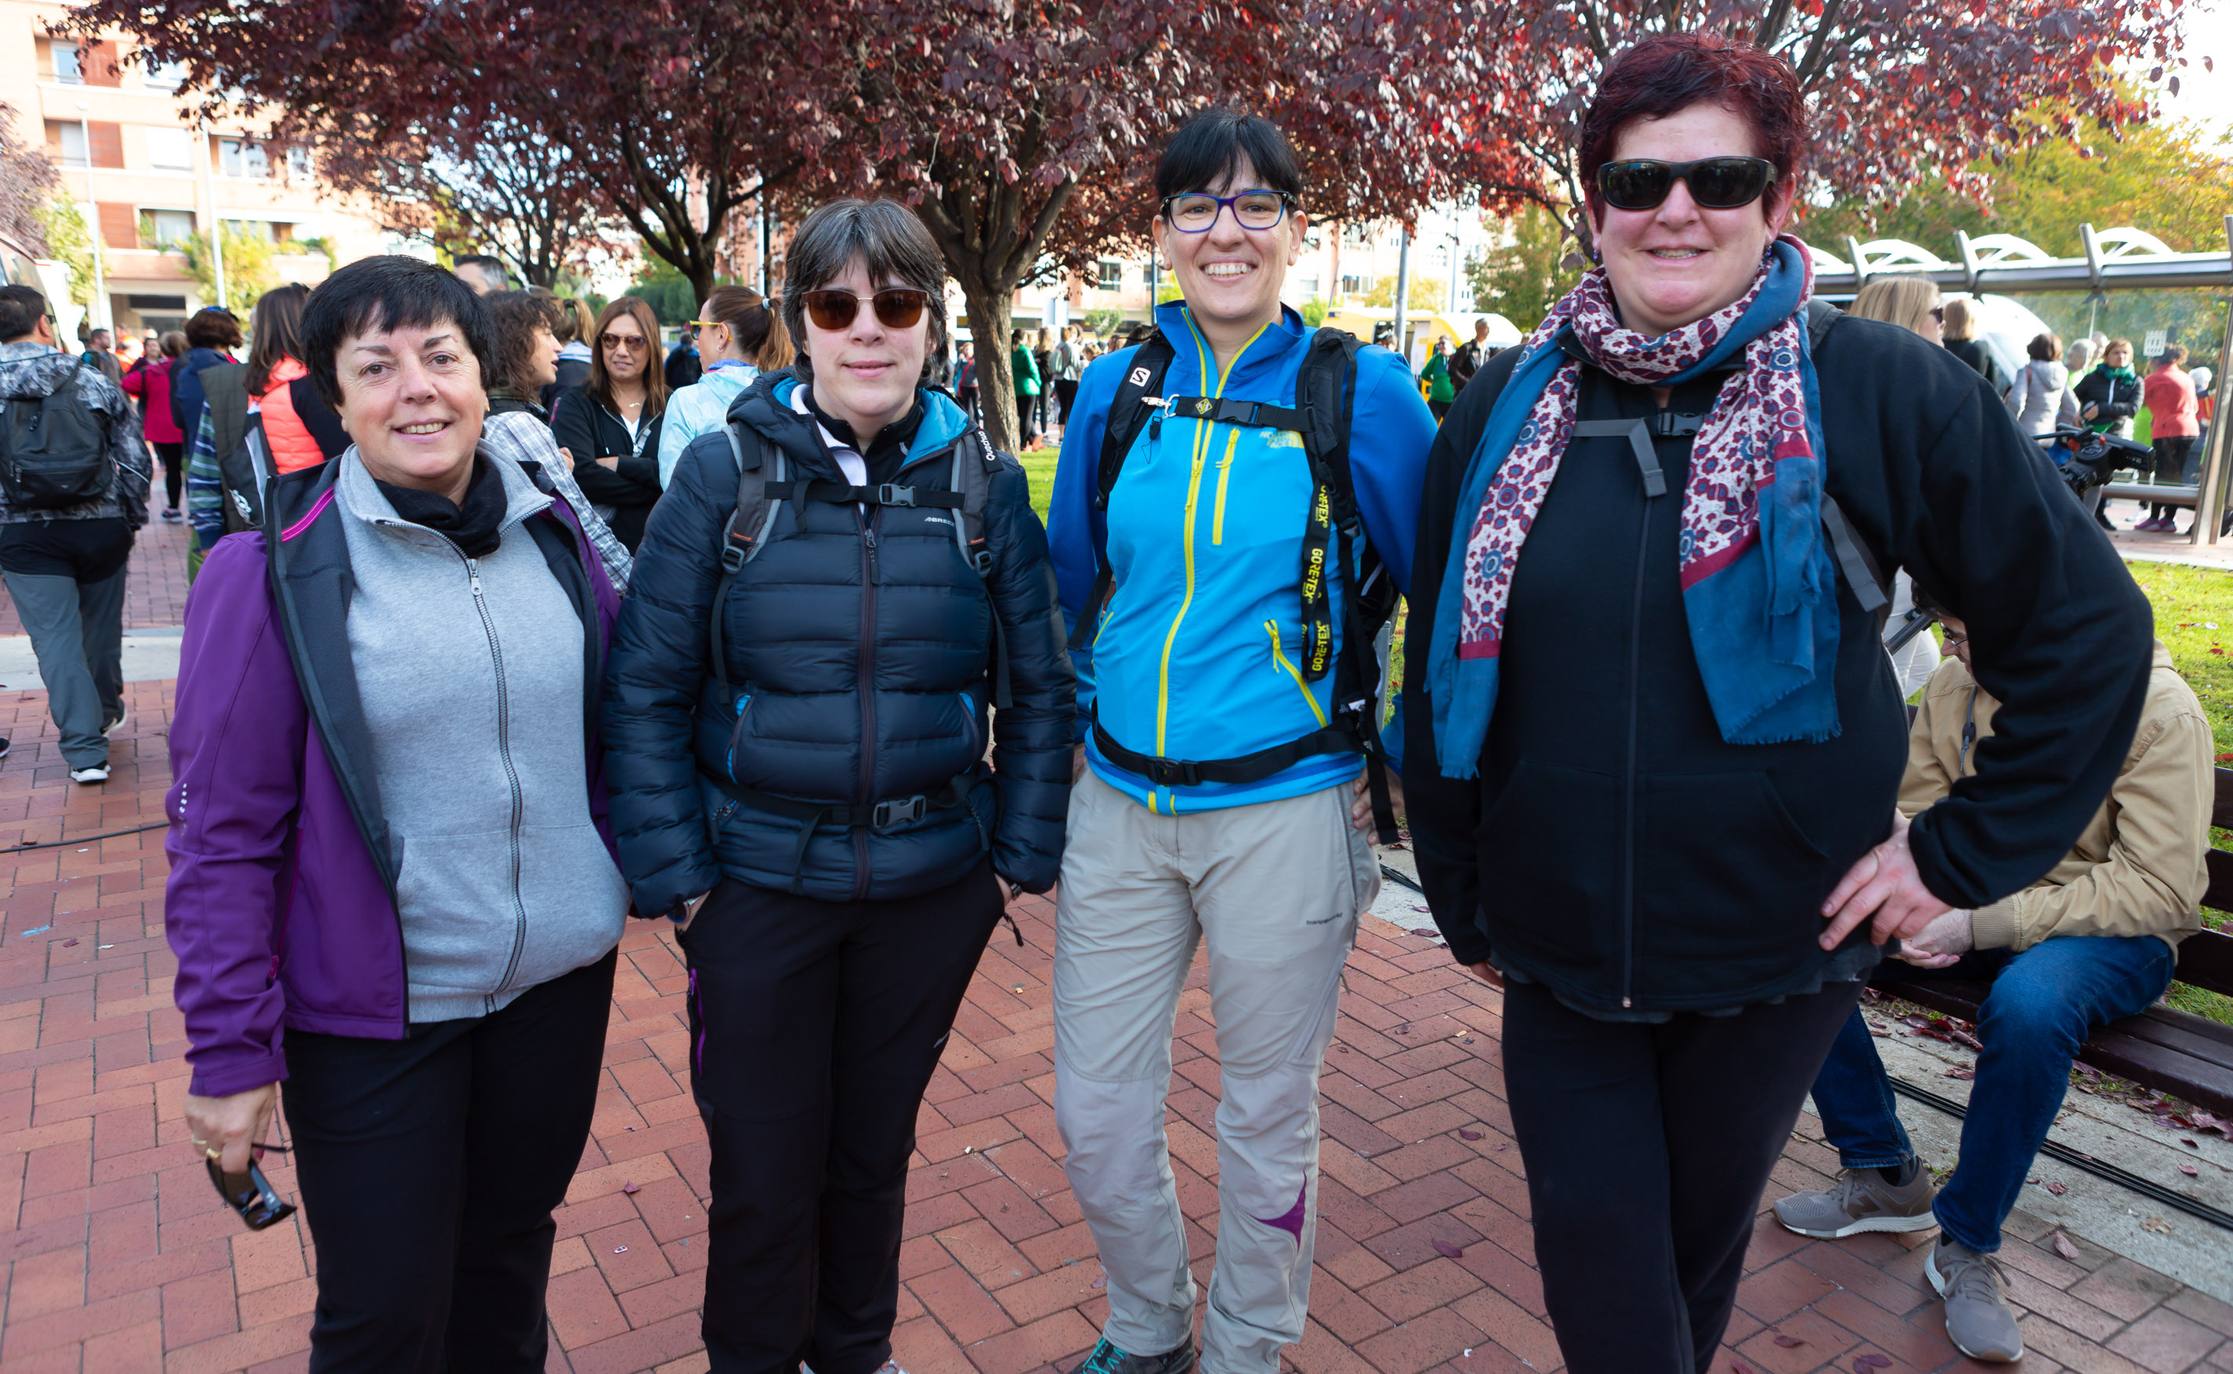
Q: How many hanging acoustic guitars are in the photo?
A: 0